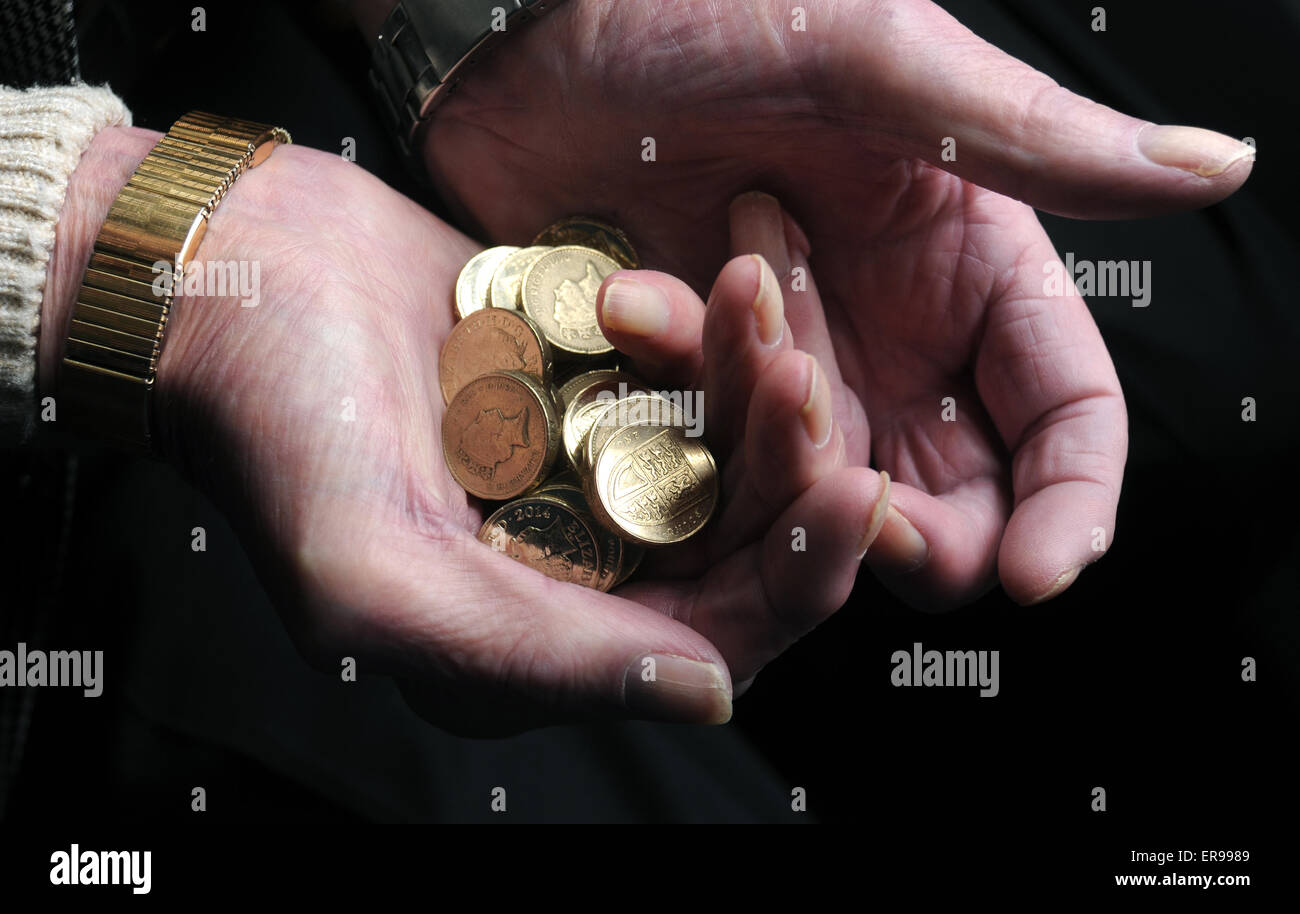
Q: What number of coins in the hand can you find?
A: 13